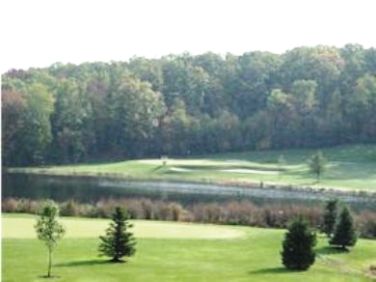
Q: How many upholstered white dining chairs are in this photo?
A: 0